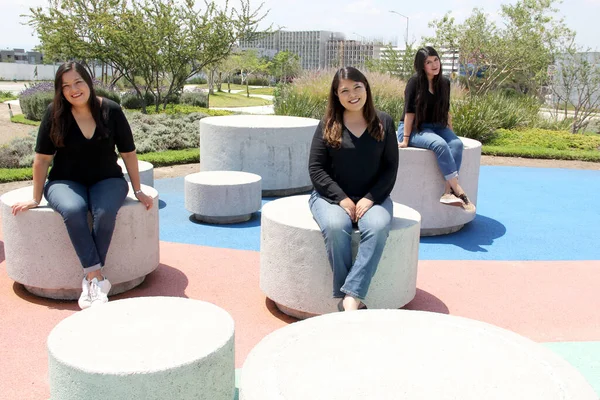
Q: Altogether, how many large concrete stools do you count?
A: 6